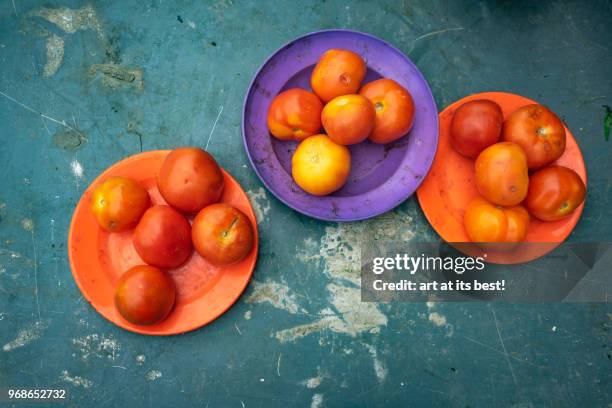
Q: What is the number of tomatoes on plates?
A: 15